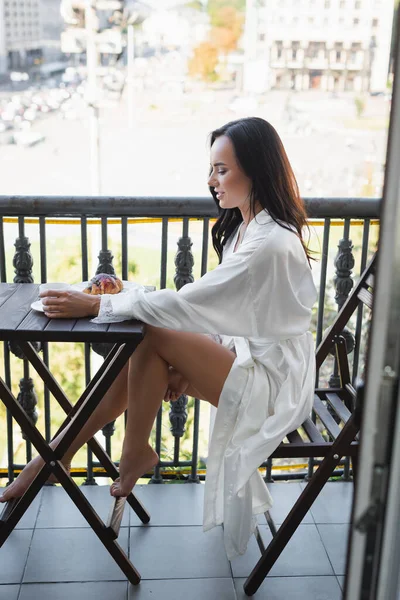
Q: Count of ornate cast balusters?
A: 4